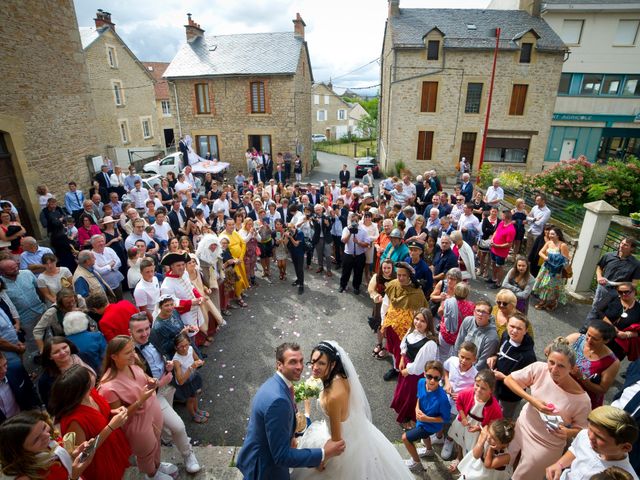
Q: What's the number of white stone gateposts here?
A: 1